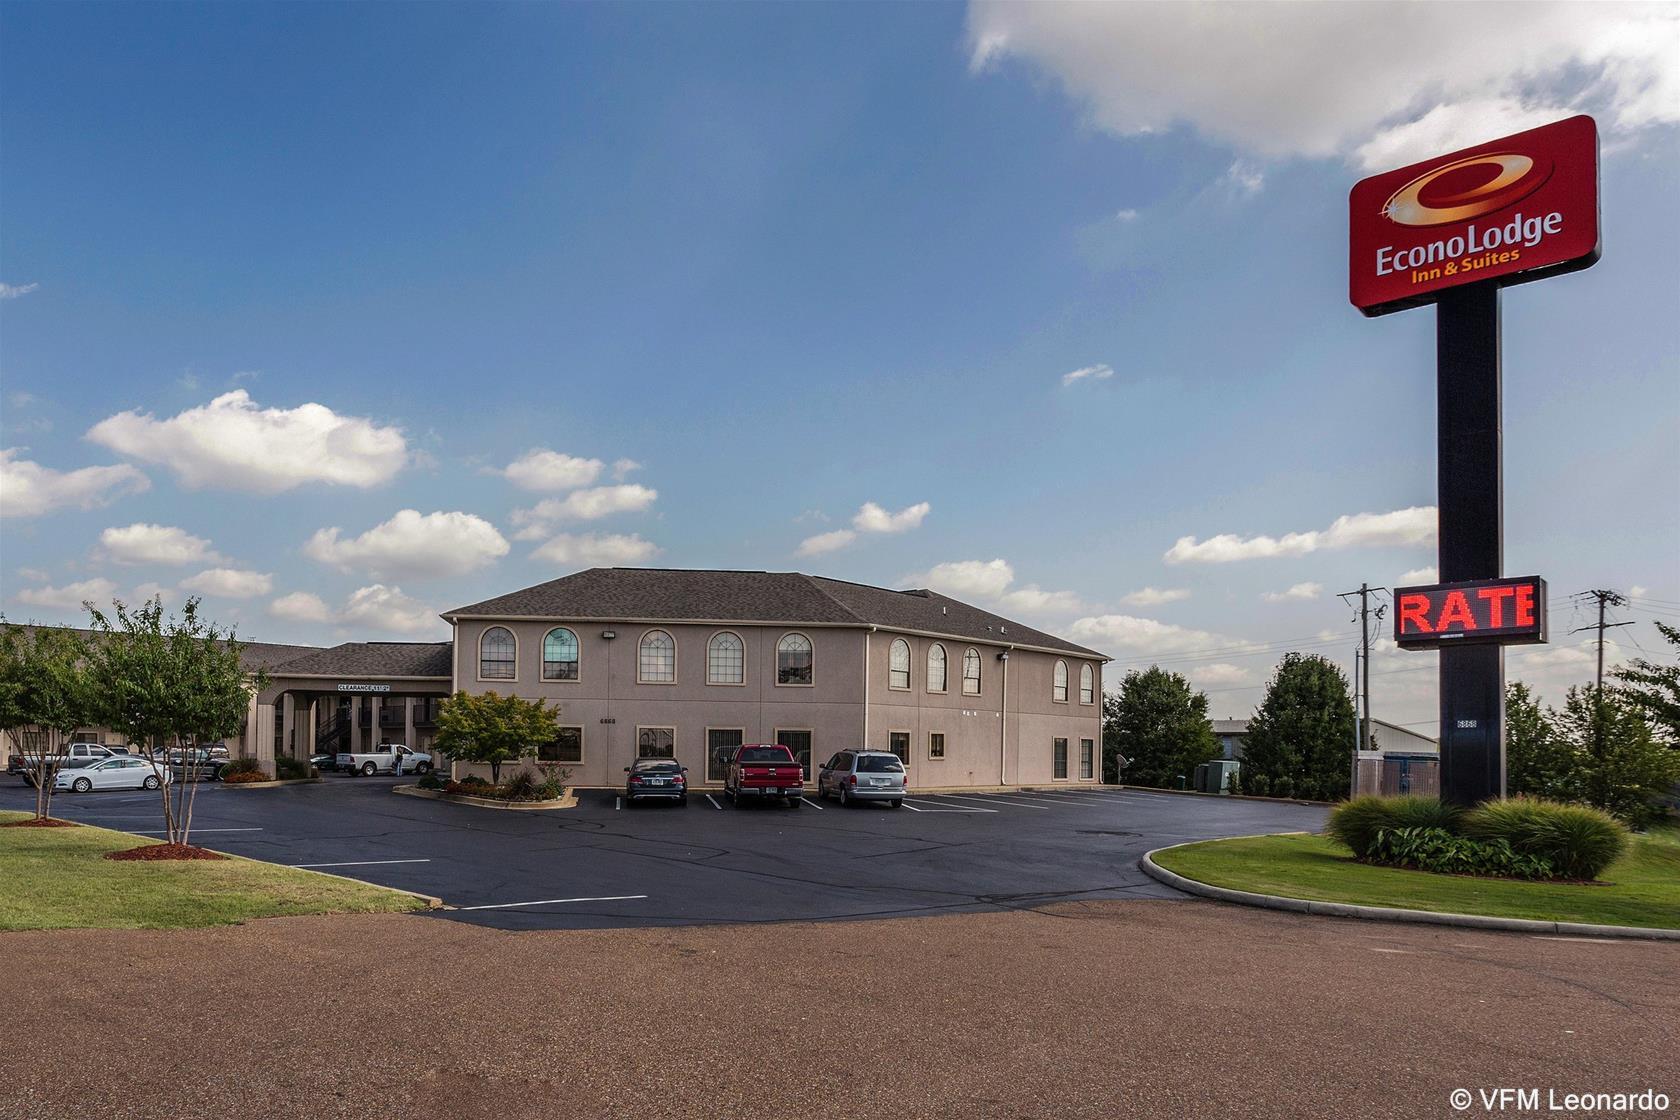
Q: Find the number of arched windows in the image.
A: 10